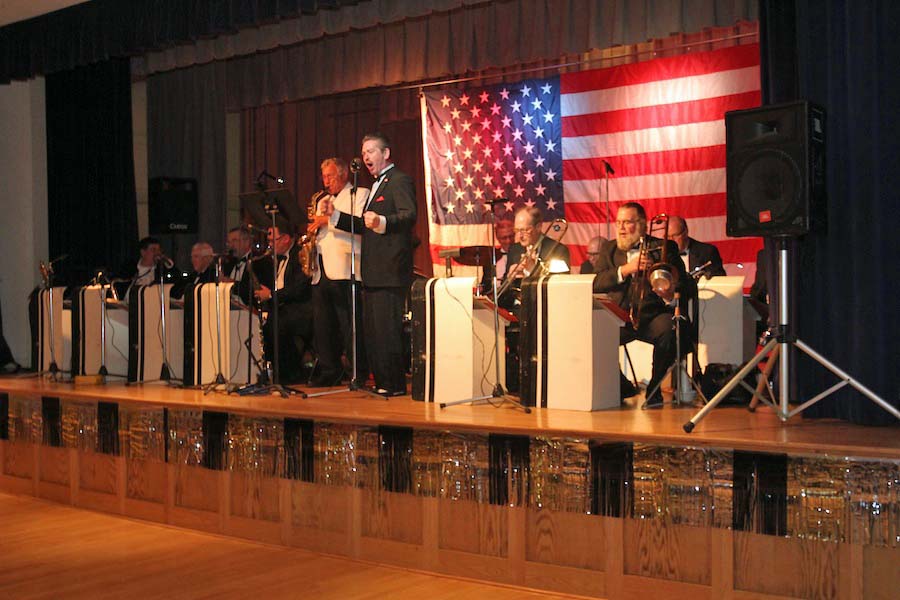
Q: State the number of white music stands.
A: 7